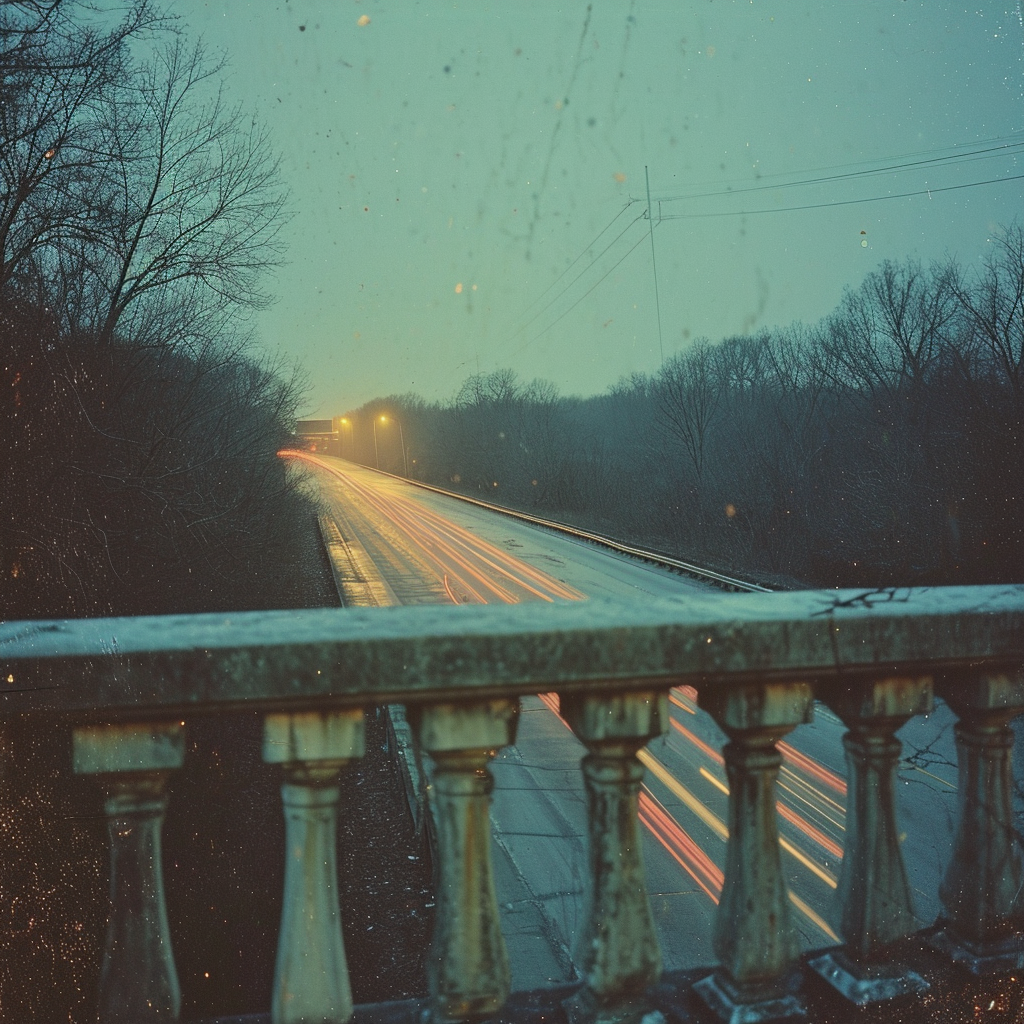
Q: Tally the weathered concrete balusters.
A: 7